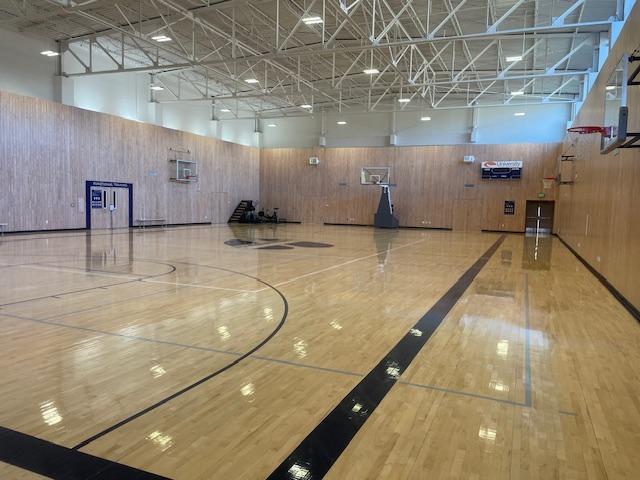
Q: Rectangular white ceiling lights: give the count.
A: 15